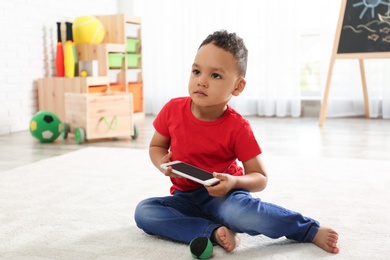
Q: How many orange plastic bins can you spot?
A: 3